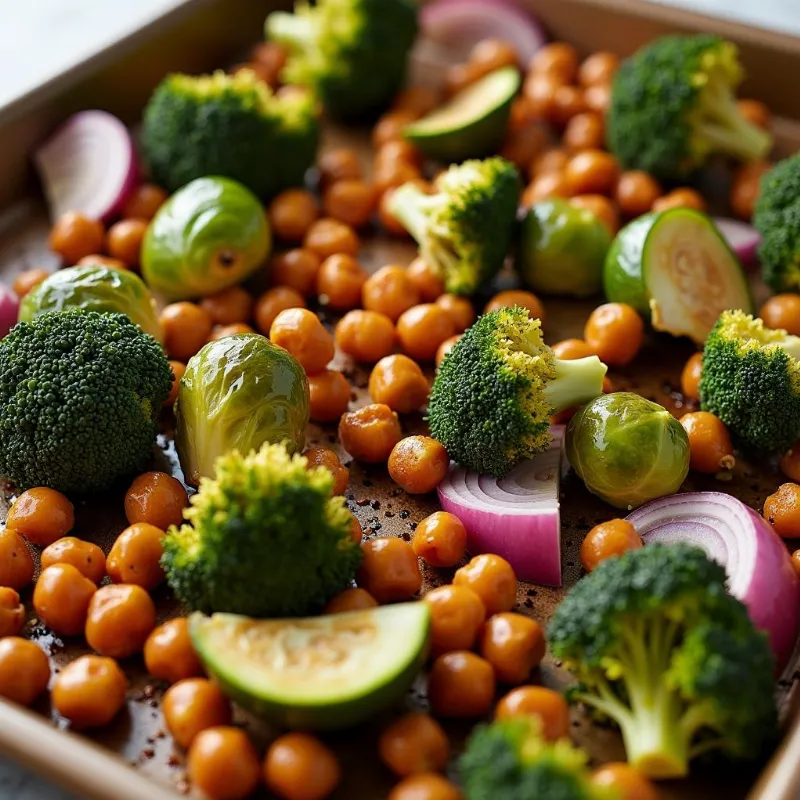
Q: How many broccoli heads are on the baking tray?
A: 11